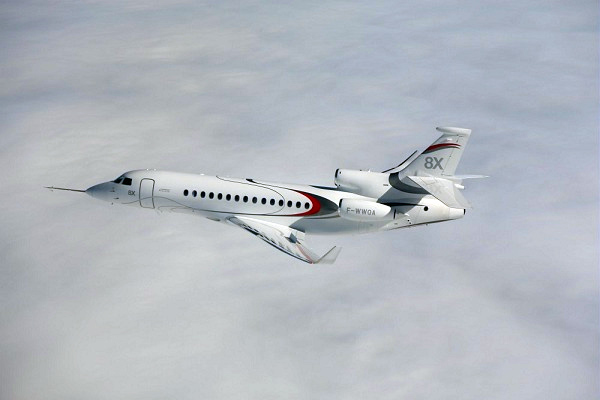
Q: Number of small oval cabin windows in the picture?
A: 15